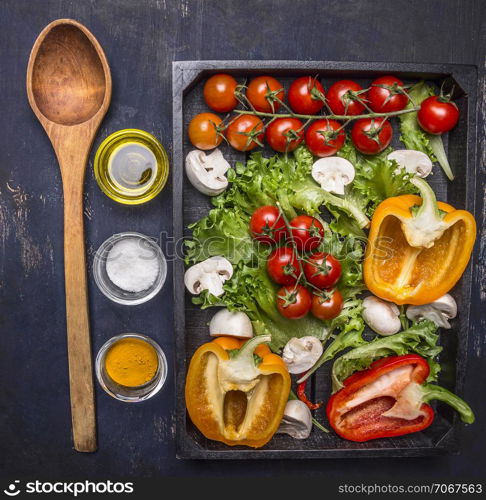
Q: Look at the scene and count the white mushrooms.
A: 9